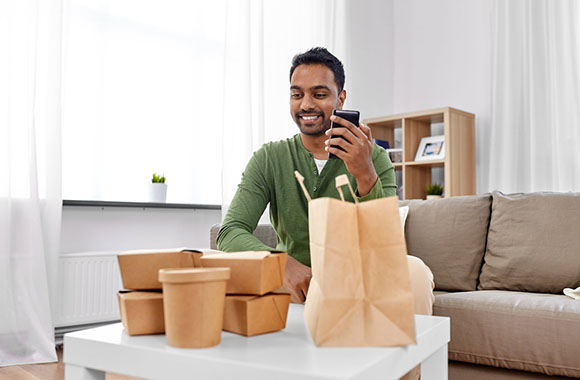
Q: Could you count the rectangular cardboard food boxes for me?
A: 4